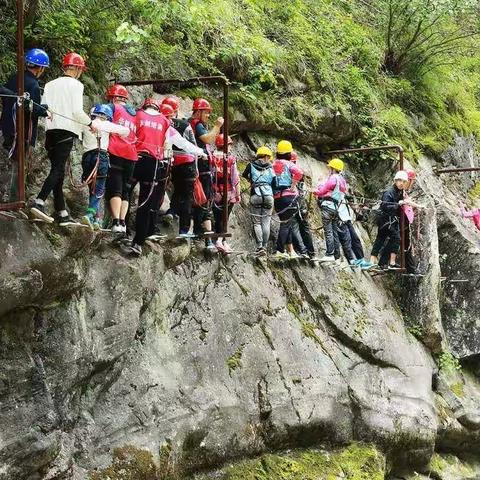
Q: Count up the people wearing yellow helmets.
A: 3